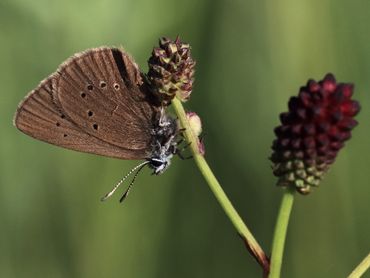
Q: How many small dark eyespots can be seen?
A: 9